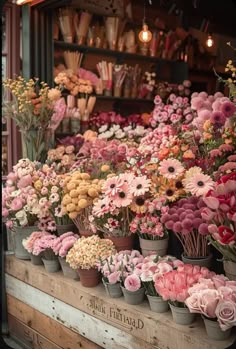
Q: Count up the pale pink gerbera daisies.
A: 7